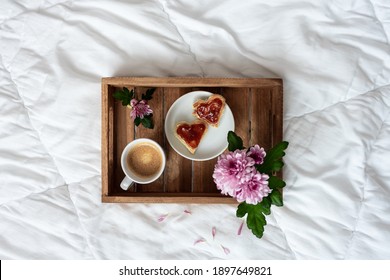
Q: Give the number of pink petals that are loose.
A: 6